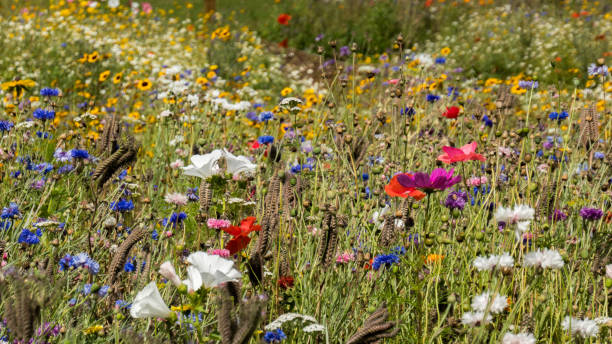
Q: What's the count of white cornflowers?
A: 7